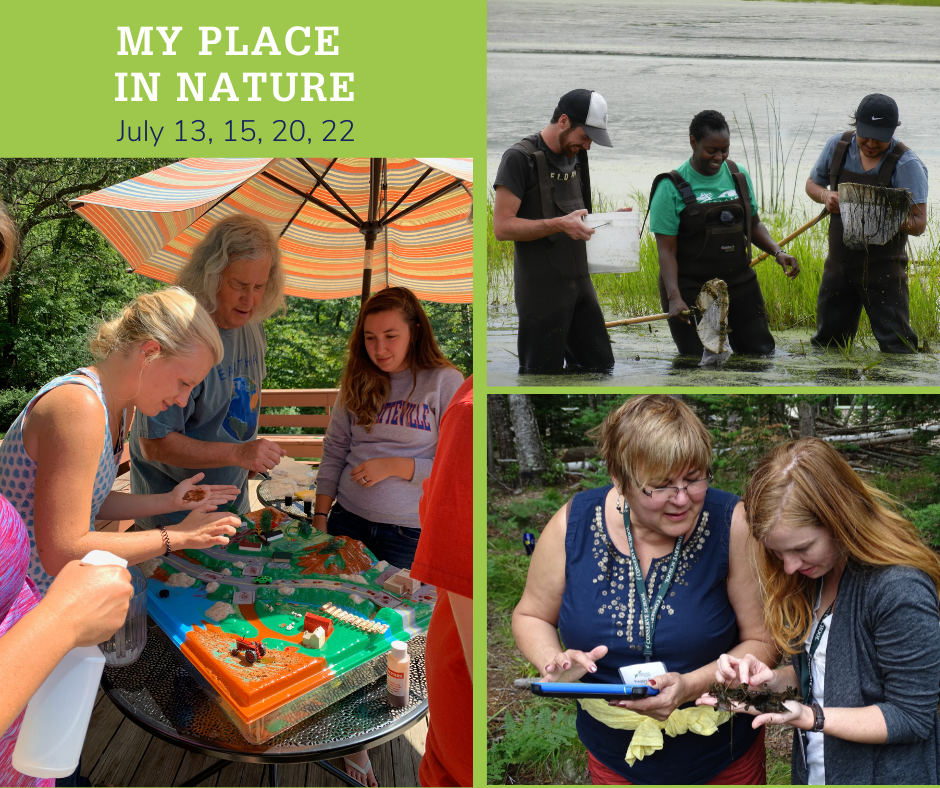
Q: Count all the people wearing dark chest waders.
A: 3